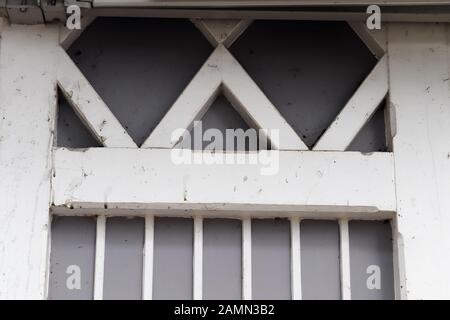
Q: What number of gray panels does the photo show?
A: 12